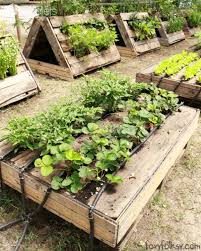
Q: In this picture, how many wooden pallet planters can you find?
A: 7